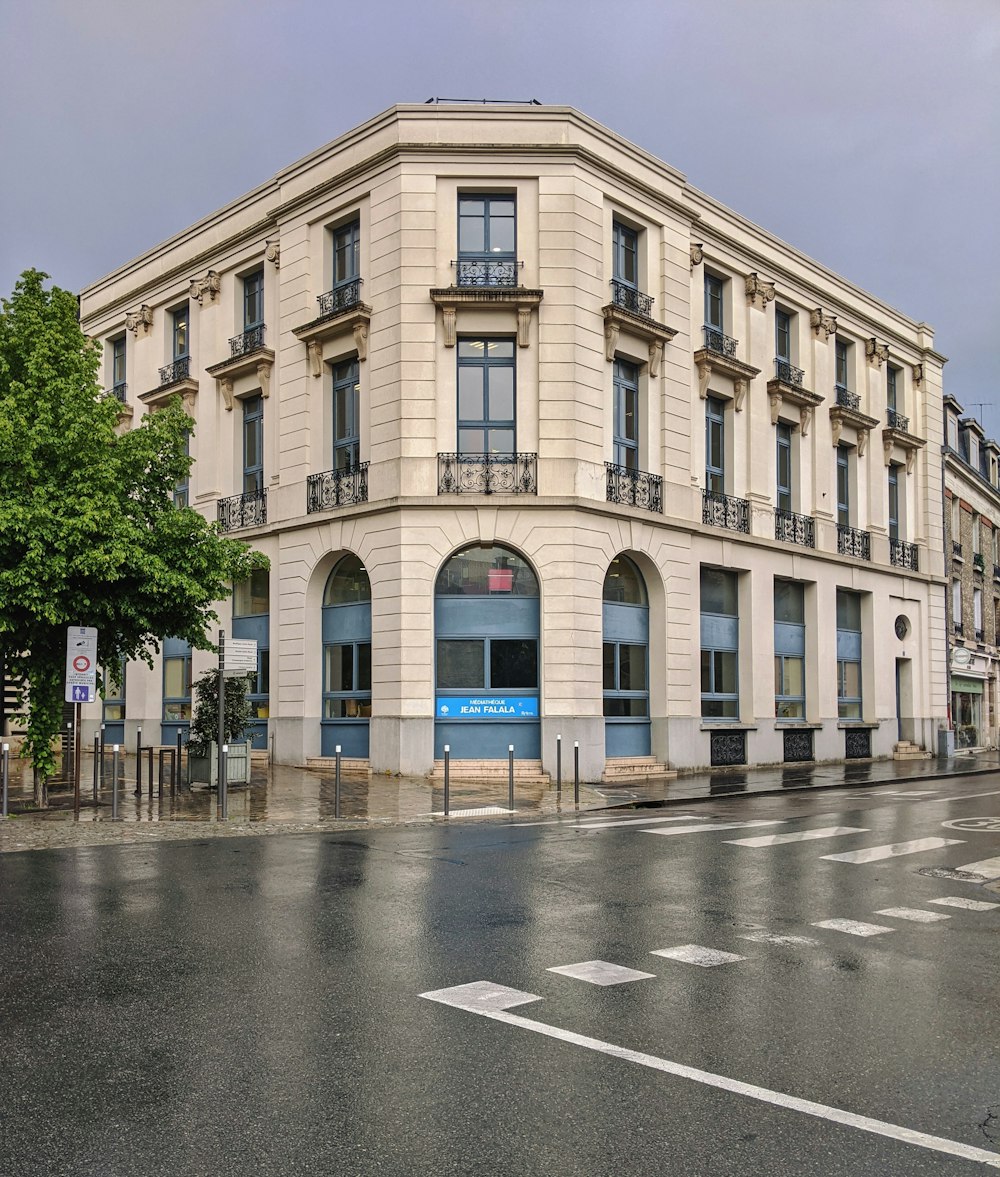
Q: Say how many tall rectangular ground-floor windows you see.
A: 6